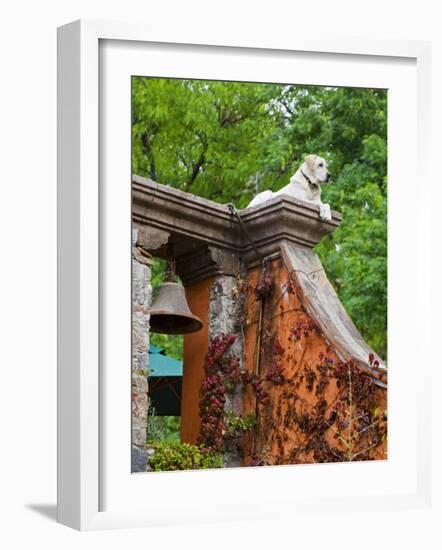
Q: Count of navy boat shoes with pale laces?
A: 0